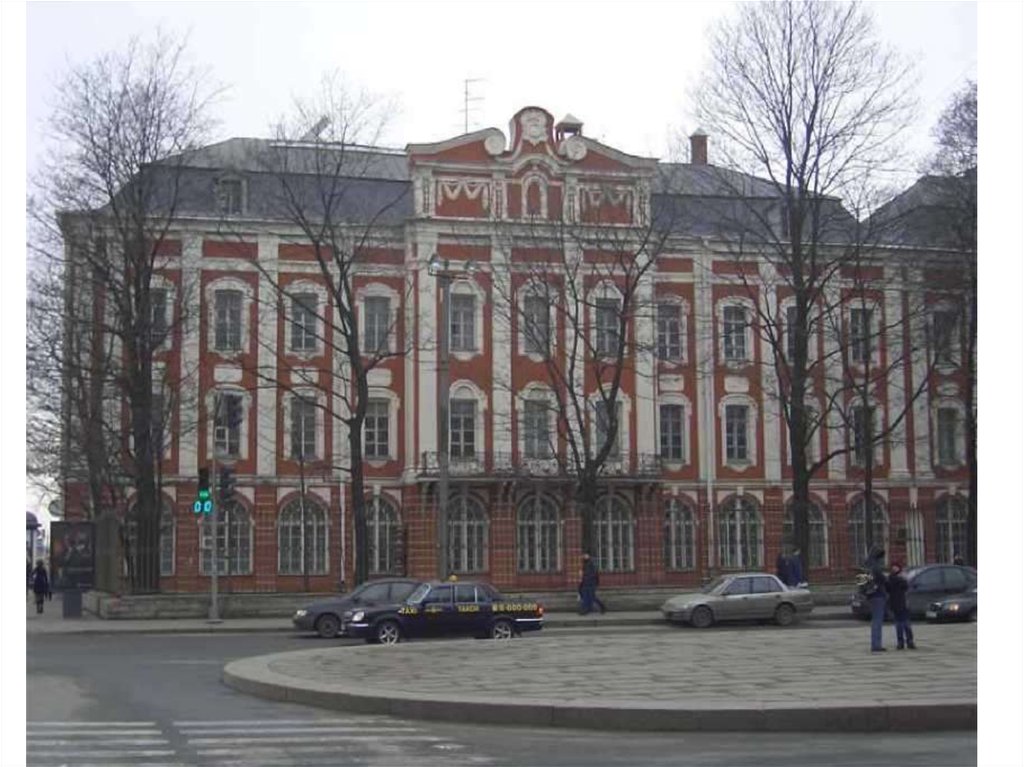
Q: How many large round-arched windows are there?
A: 12